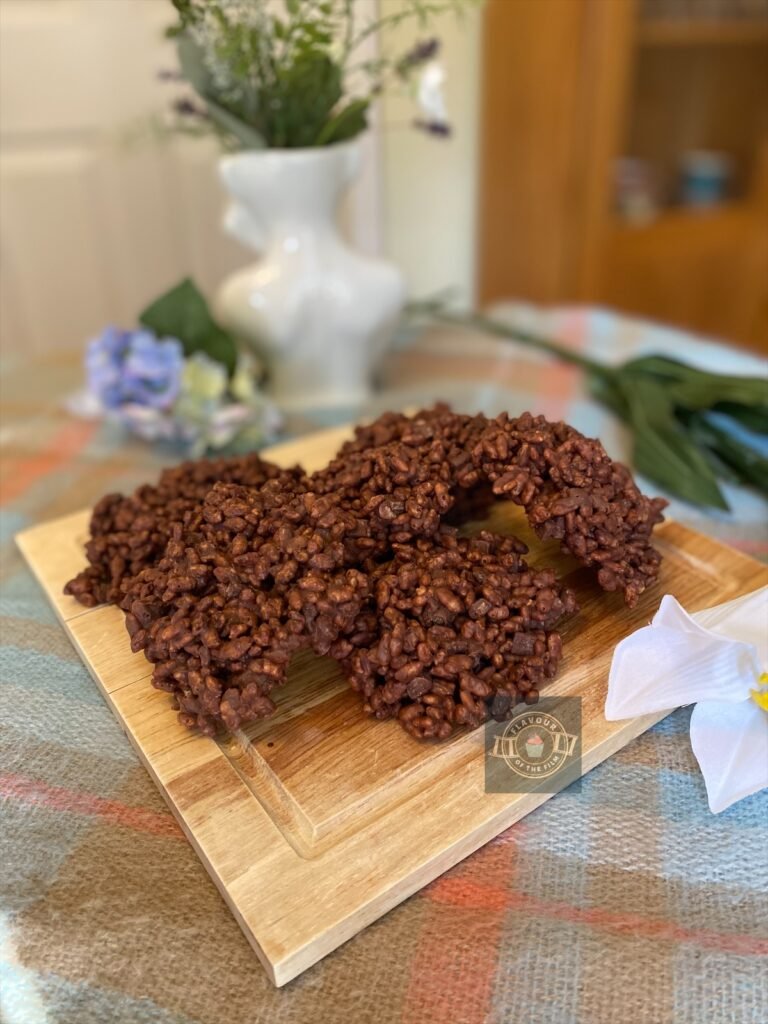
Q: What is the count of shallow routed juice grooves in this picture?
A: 1